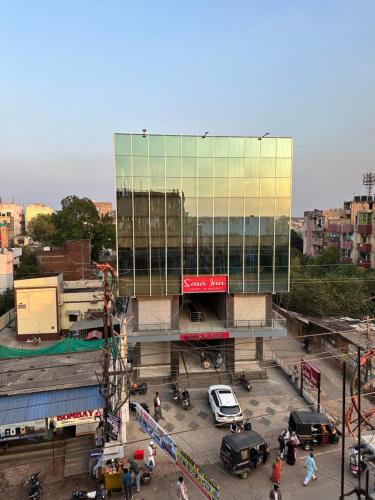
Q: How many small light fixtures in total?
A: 3